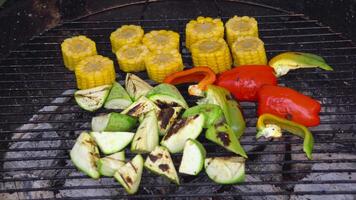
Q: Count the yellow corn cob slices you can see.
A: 10